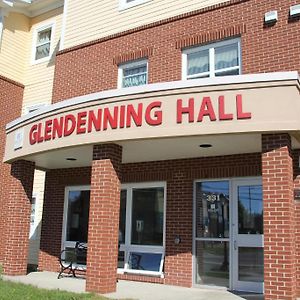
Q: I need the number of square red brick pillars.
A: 3